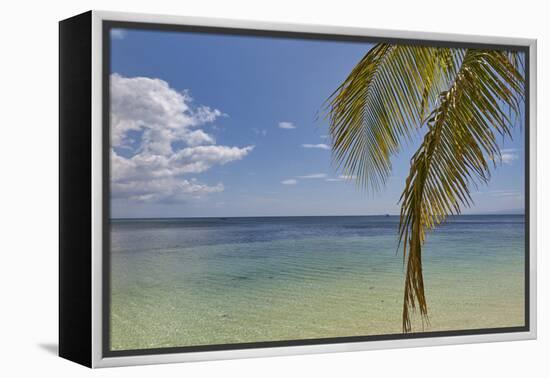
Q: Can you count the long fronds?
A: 2